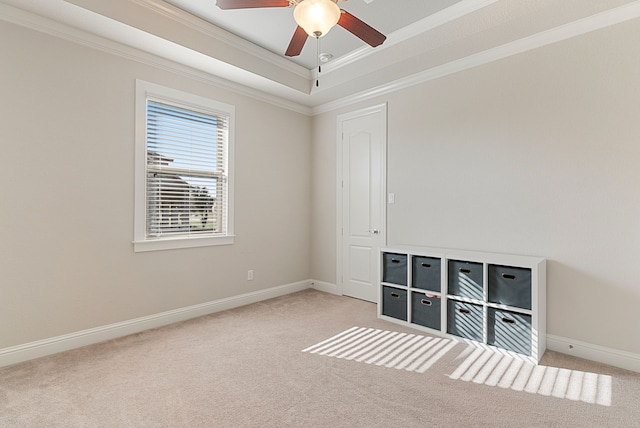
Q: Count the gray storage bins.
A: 8